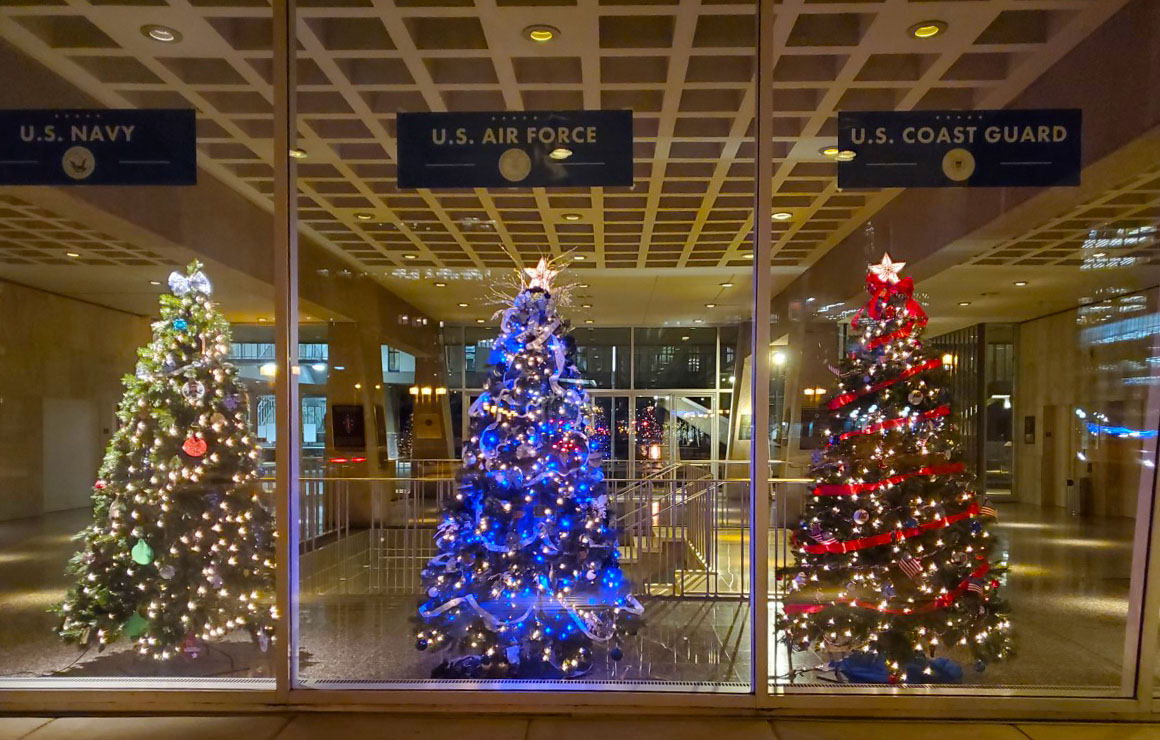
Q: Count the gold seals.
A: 3